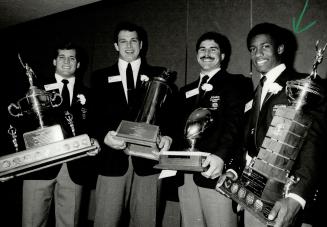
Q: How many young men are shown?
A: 4